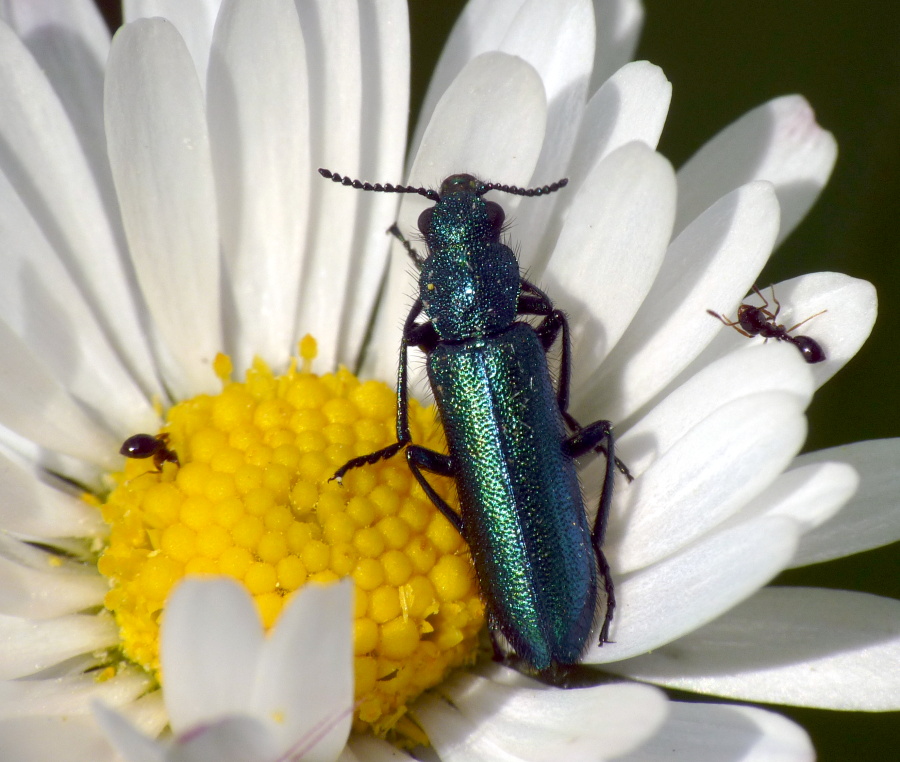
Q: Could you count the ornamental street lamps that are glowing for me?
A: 0